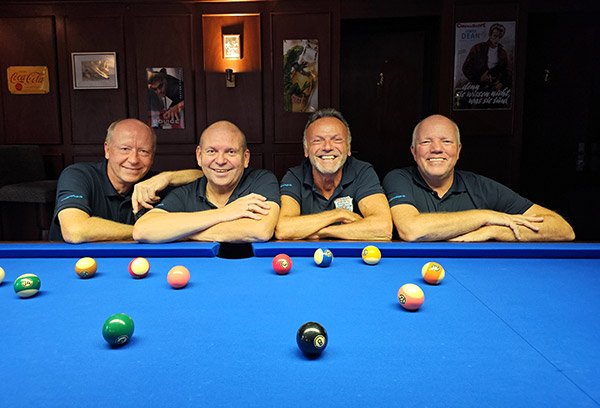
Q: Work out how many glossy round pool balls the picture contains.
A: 12